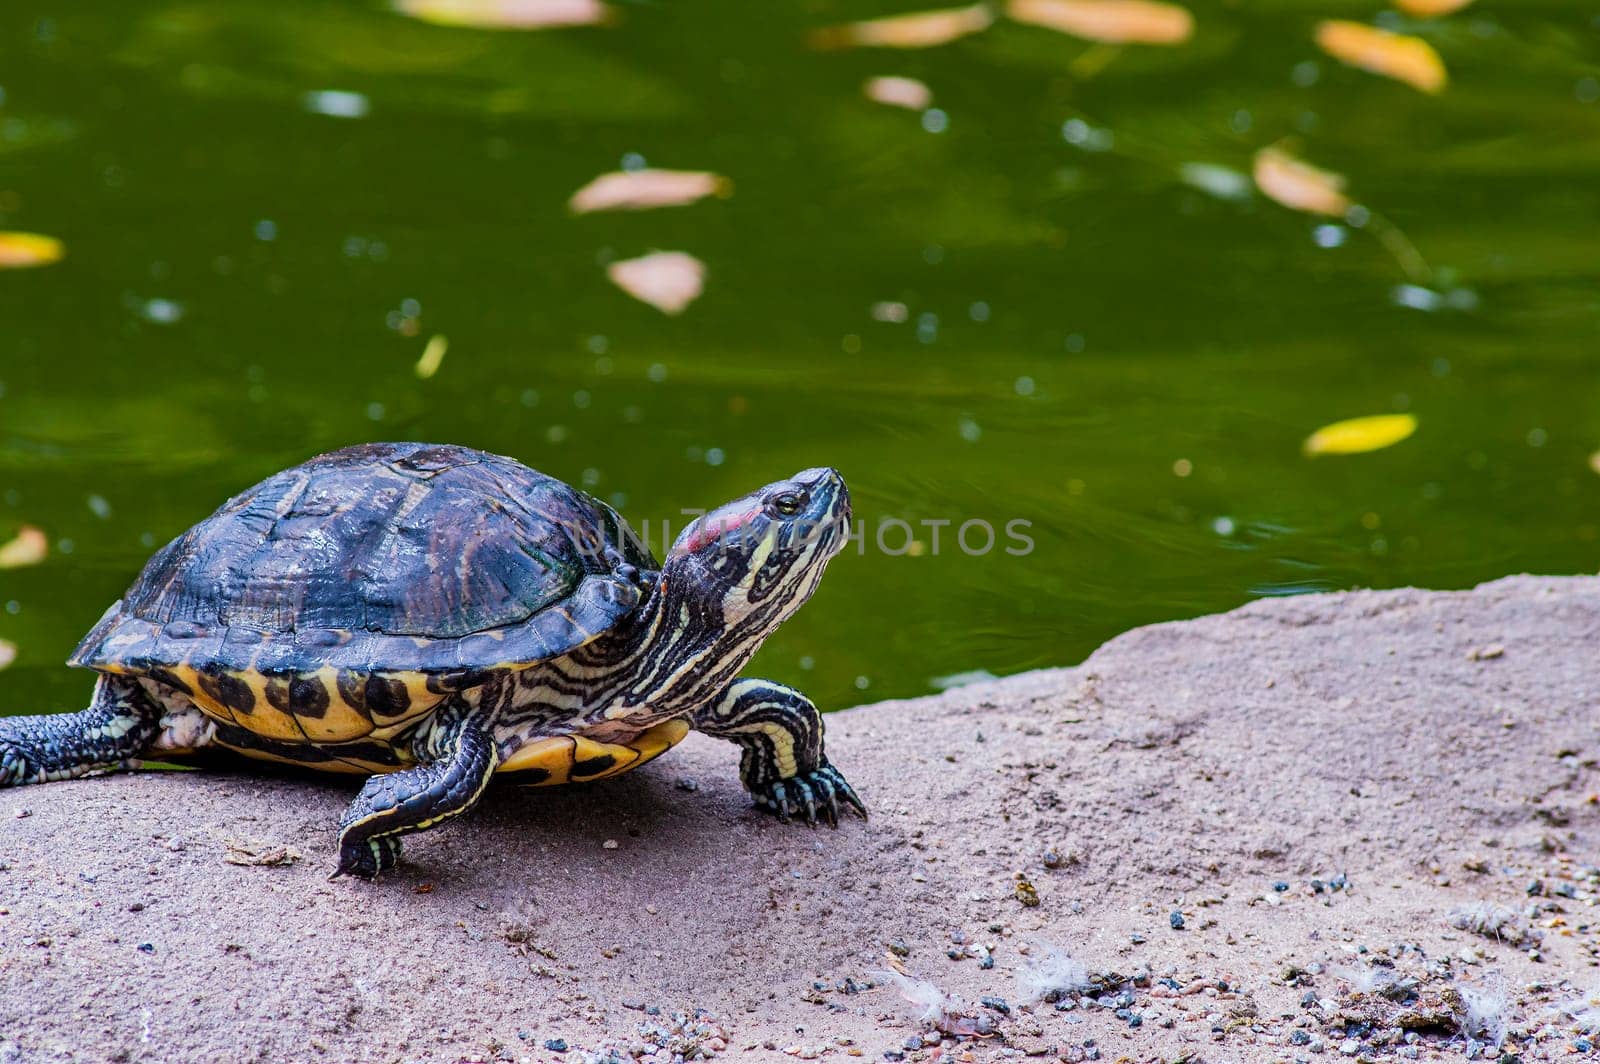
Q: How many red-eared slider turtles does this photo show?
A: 1